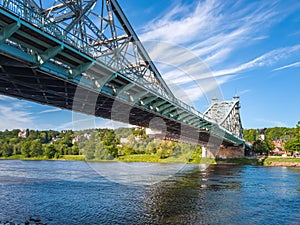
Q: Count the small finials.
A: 2